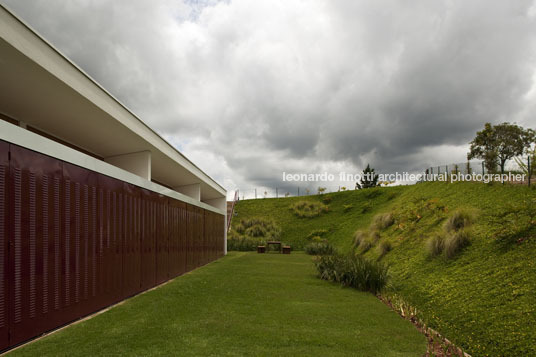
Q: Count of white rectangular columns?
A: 3